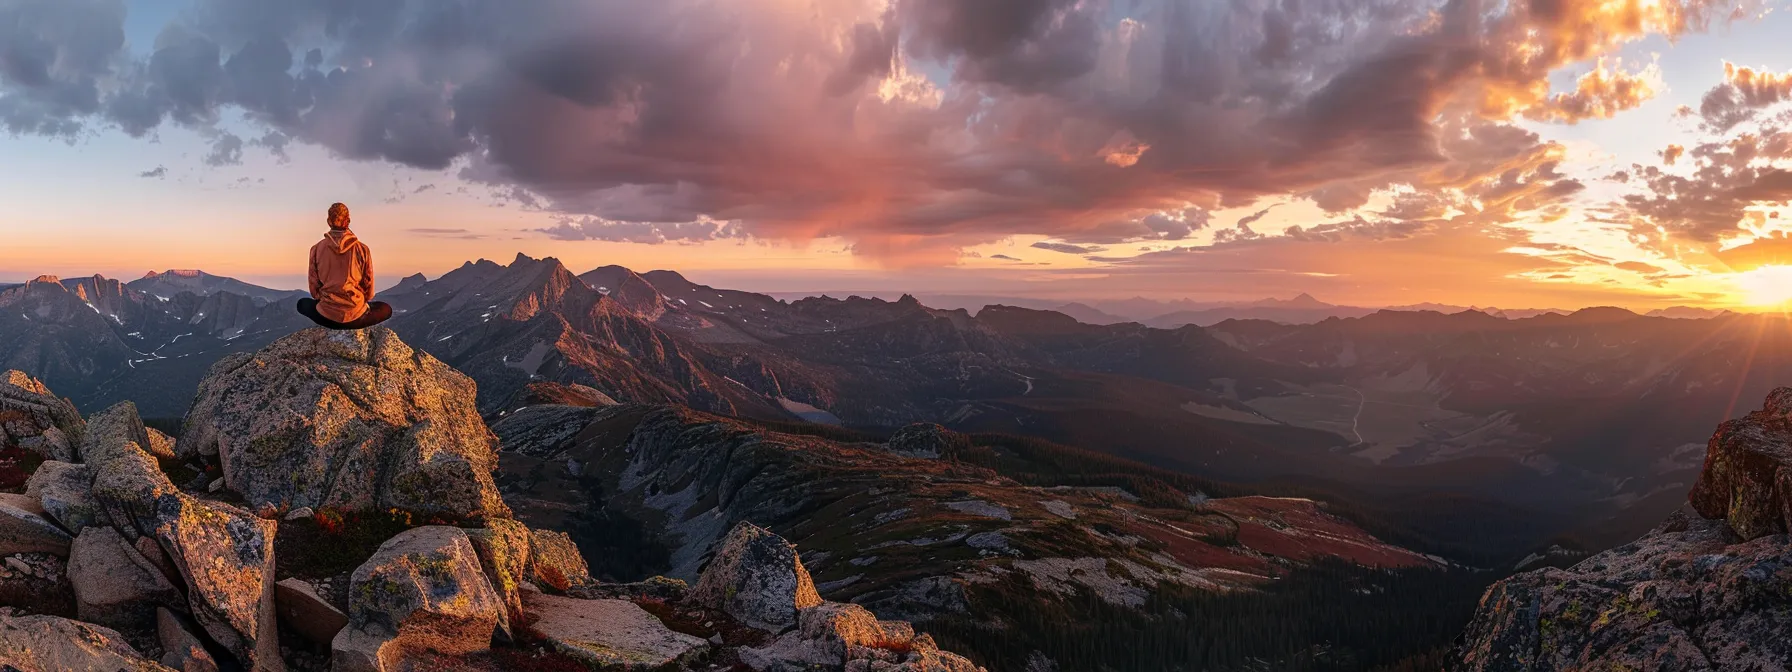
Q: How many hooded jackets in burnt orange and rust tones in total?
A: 1